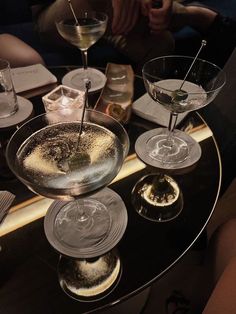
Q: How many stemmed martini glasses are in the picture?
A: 3